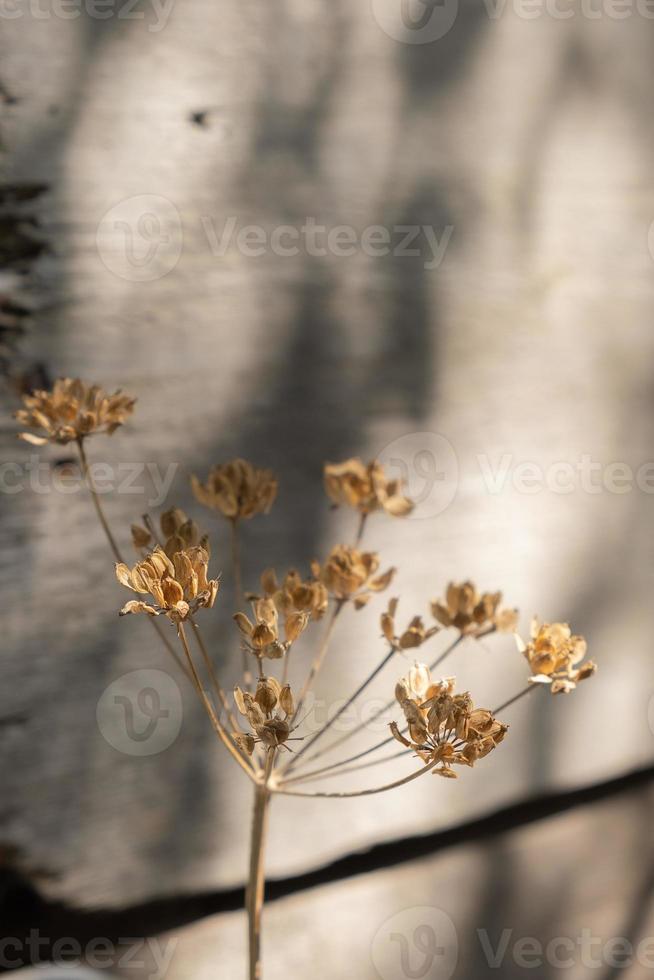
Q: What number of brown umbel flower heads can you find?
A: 13